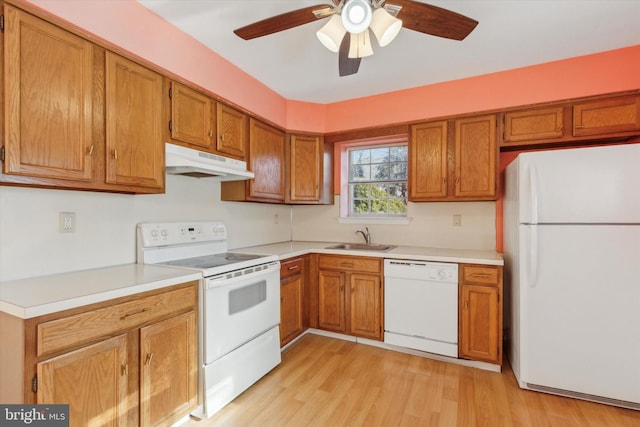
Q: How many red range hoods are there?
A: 0